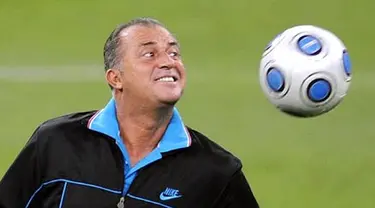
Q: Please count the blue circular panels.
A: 4